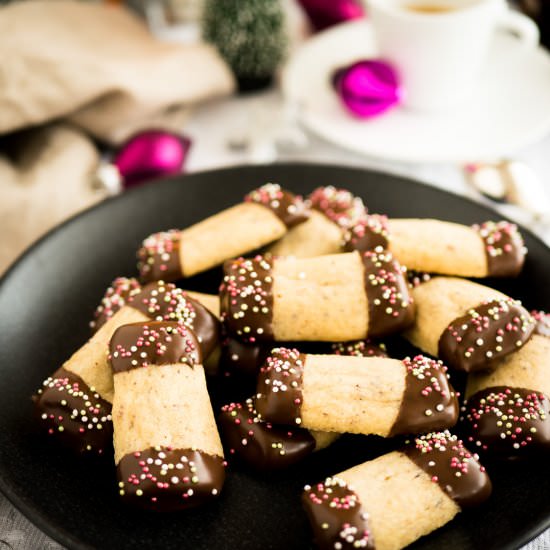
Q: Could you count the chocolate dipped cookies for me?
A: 12